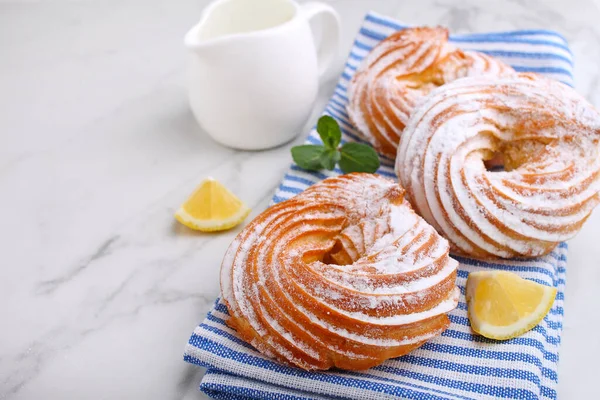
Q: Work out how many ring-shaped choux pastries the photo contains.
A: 3